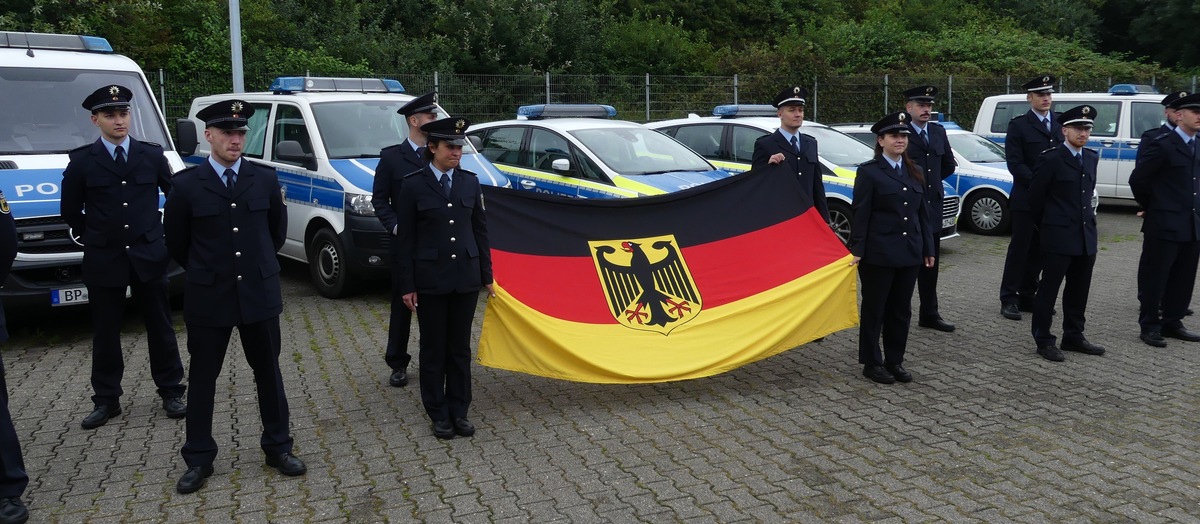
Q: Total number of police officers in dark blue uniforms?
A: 12